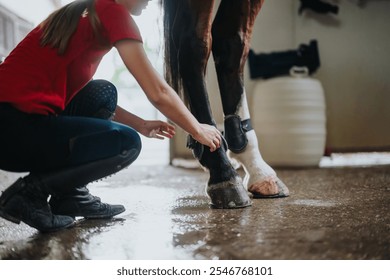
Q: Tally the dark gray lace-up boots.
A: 2